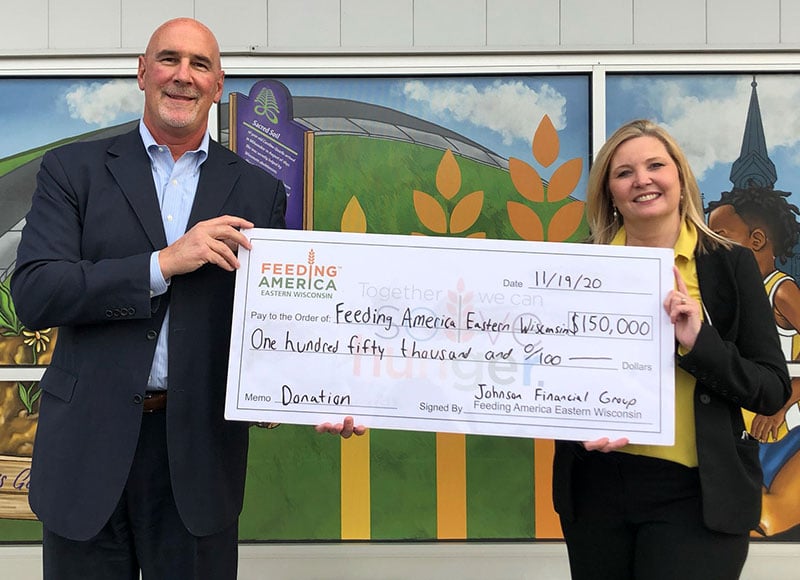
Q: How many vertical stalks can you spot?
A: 3